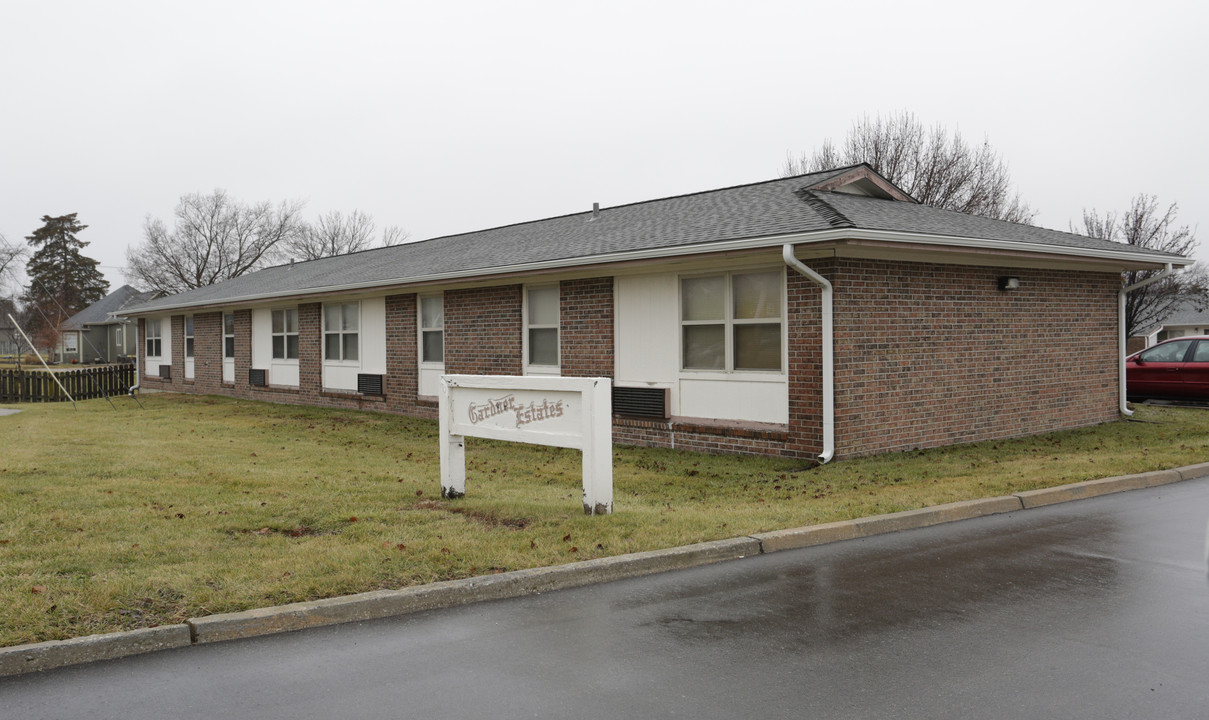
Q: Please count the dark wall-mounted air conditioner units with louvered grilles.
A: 4